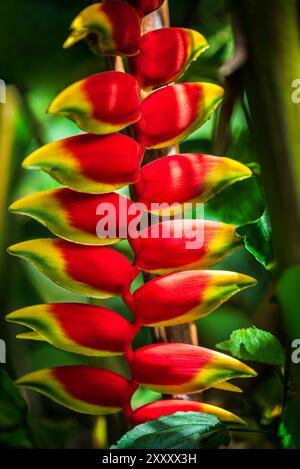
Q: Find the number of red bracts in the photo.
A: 15